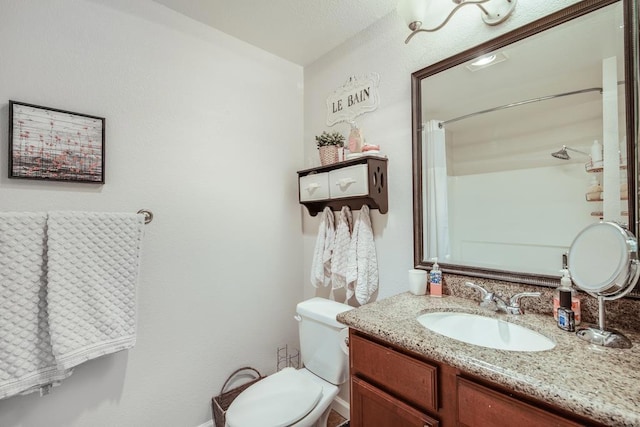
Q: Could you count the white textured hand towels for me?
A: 3